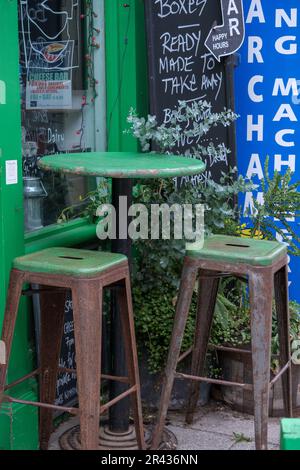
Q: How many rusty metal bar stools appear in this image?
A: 2